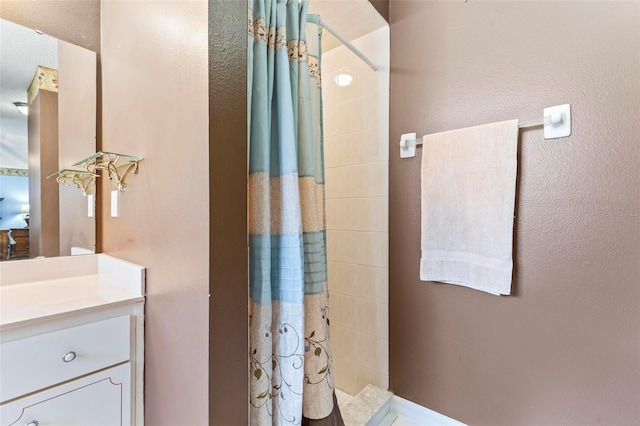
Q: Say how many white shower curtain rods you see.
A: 1